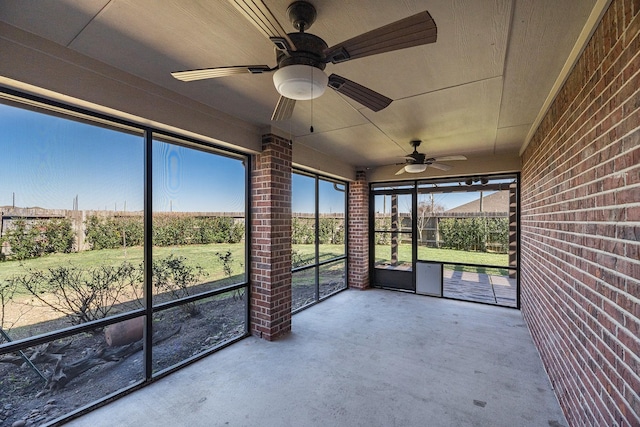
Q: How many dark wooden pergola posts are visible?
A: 2